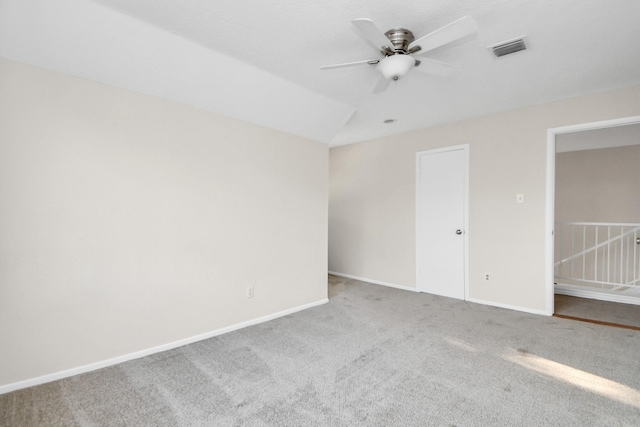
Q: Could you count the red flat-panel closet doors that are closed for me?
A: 0